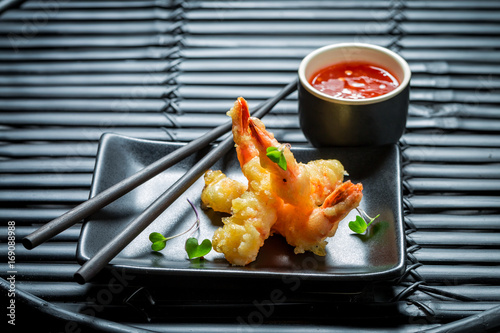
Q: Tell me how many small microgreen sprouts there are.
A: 4